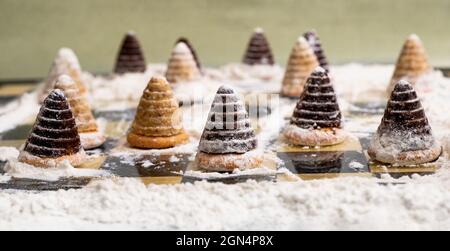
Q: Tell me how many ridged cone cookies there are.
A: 14